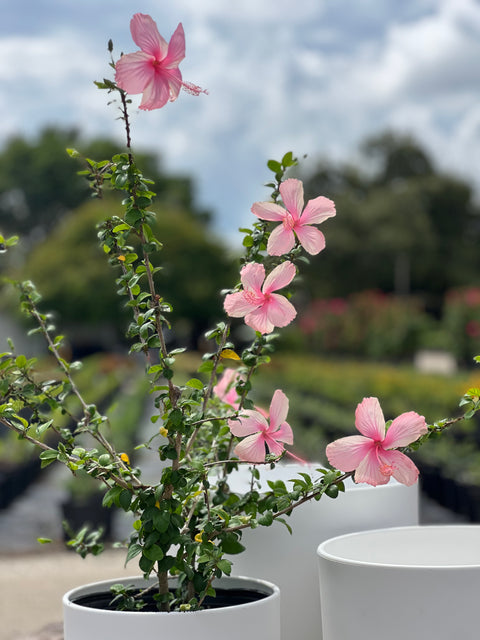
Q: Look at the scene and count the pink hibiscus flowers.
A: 6